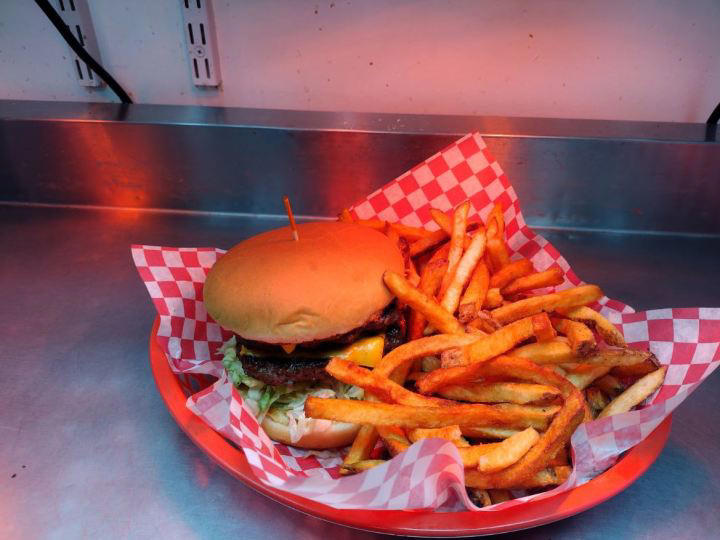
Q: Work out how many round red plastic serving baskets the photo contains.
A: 1